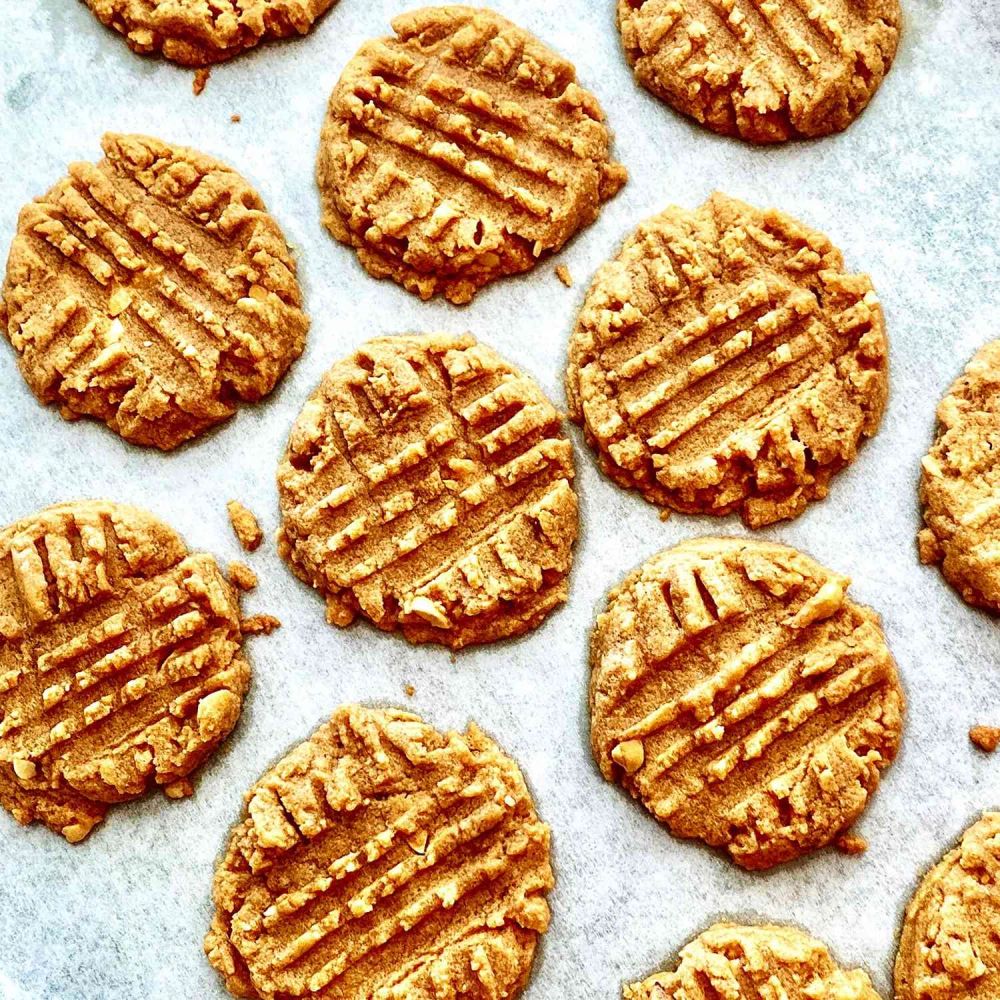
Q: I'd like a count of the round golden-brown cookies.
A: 12